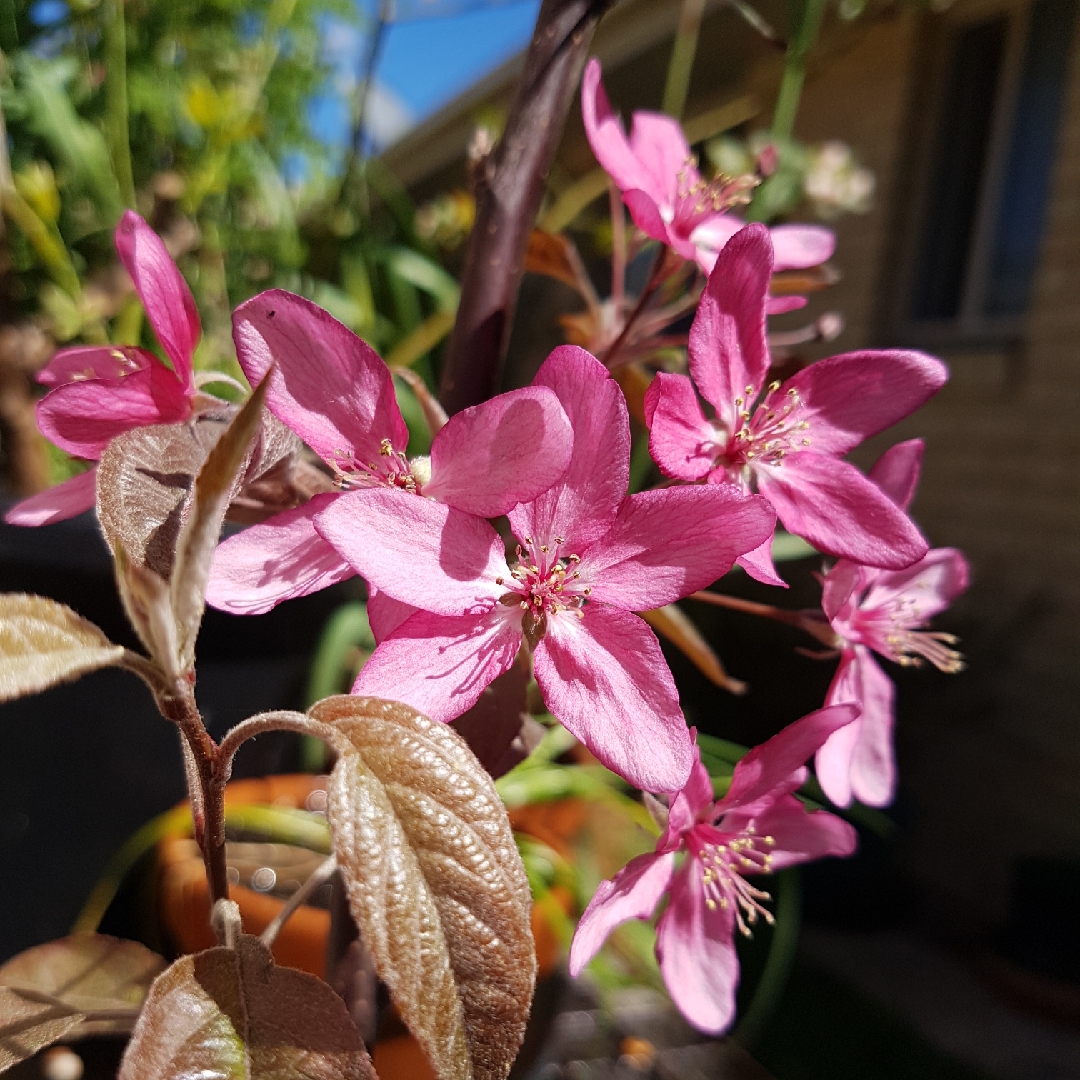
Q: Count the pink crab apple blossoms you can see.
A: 7